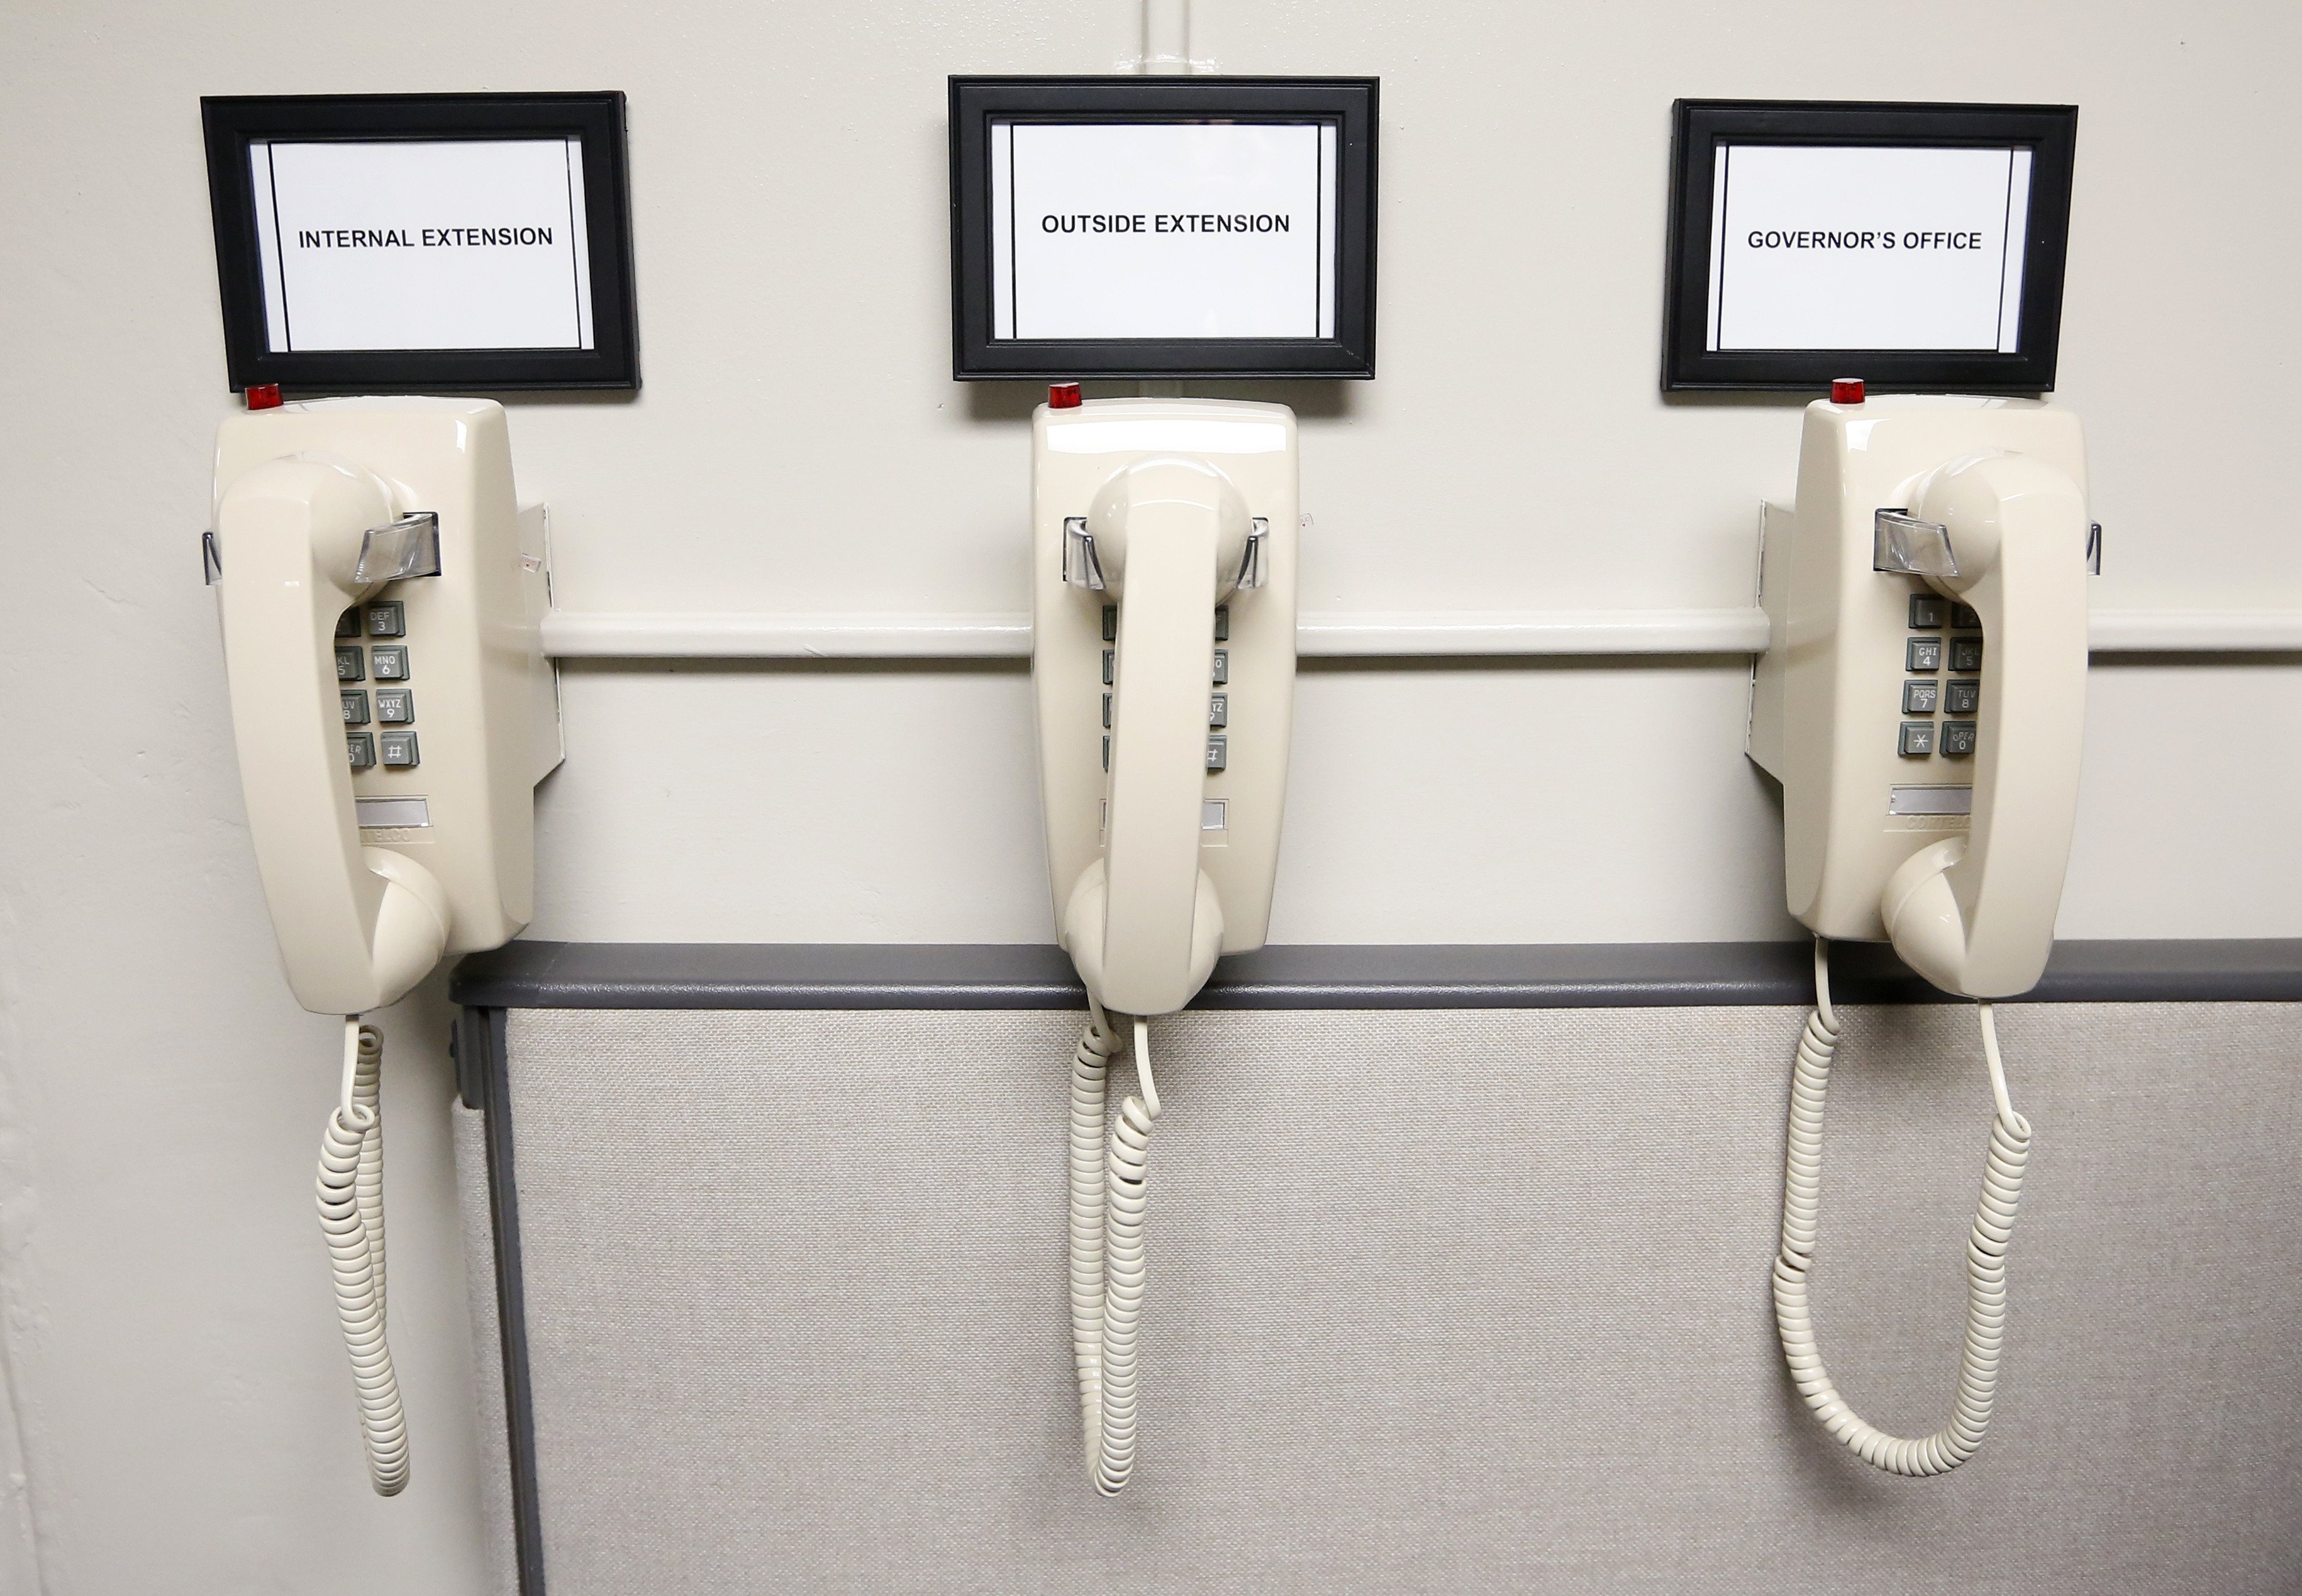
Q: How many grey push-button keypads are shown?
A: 3